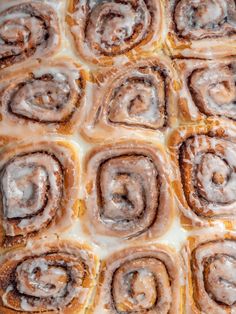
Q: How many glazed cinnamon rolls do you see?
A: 12